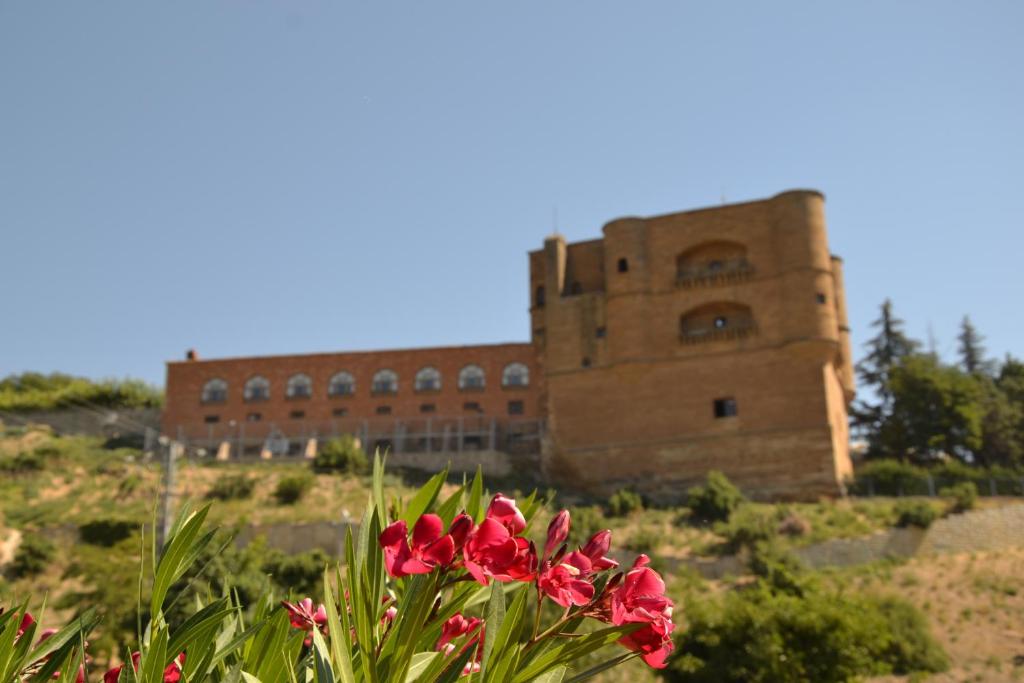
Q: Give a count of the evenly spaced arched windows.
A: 8